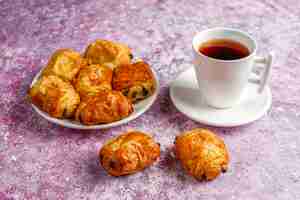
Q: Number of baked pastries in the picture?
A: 8